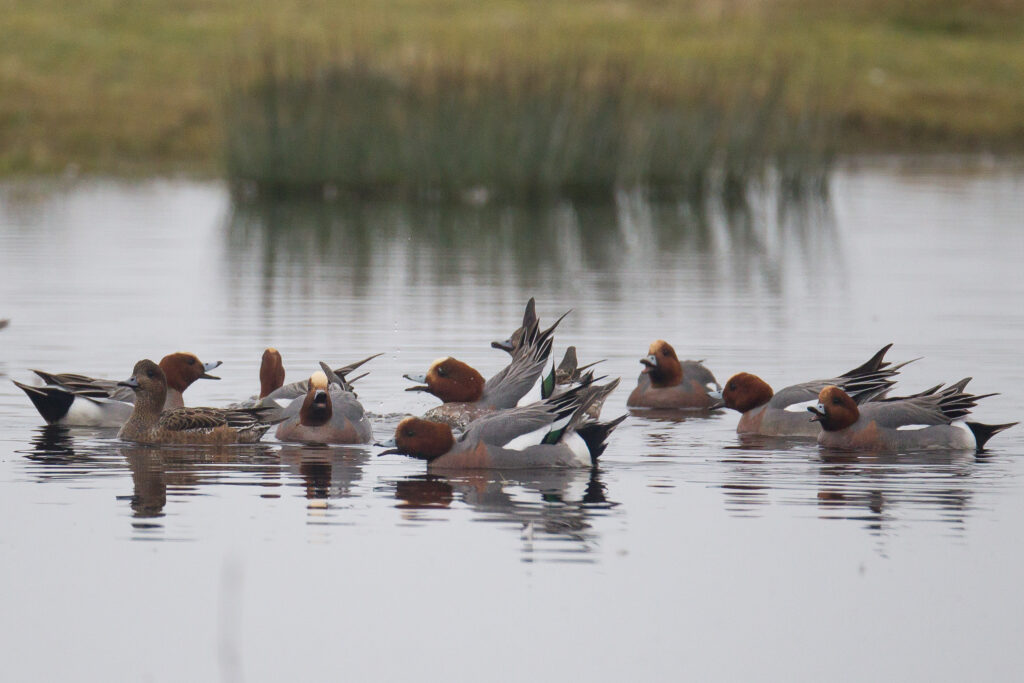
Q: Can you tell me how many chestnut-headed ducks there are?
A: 8